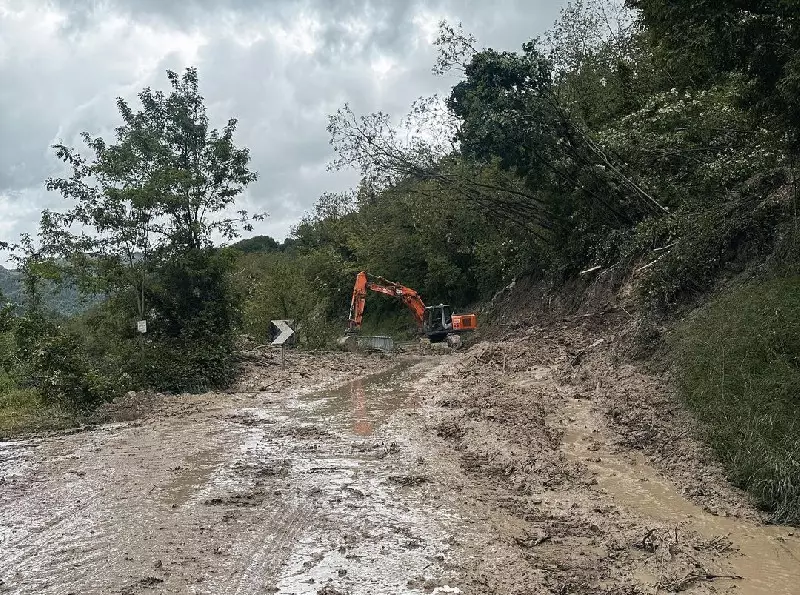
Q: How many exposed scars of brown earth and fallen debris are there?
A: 1